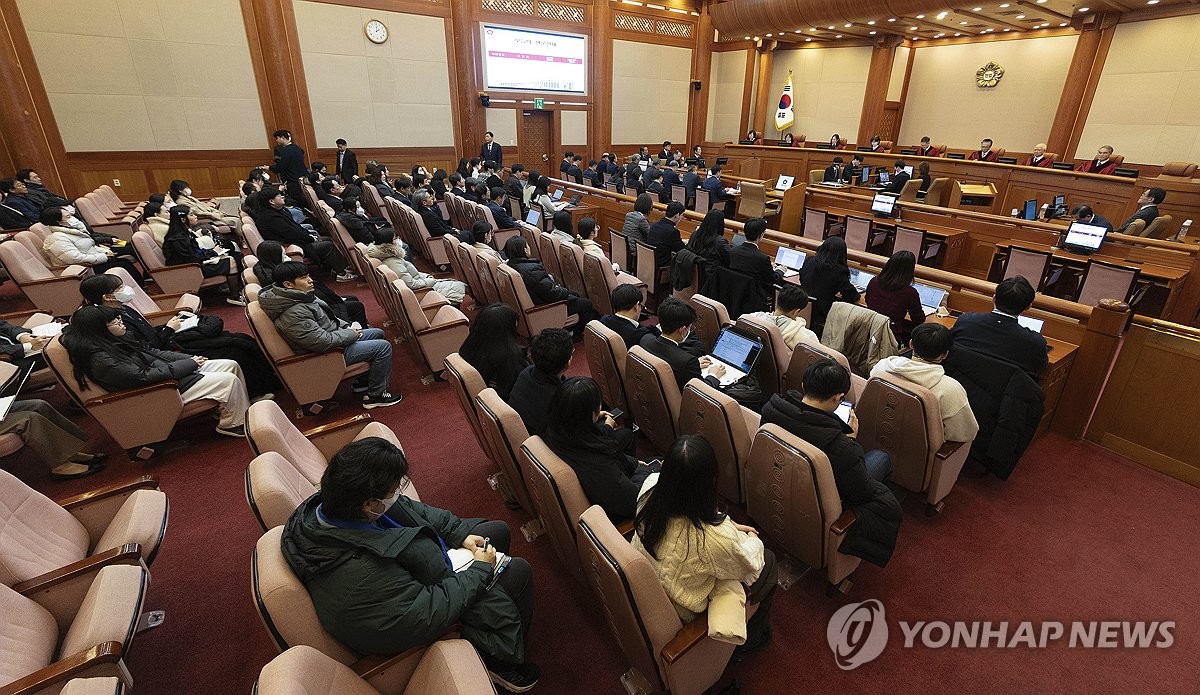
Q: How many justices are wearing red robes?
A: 8